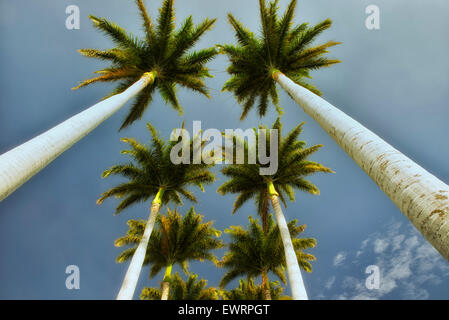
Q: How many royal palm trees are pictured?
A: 8